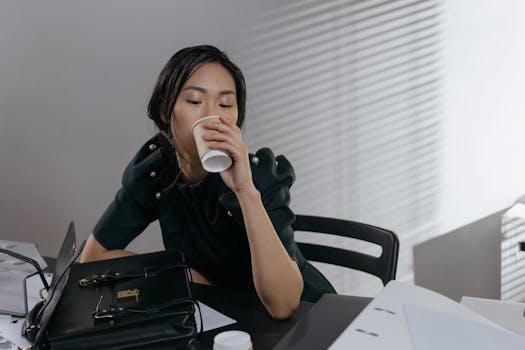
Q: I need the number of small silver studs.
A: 6